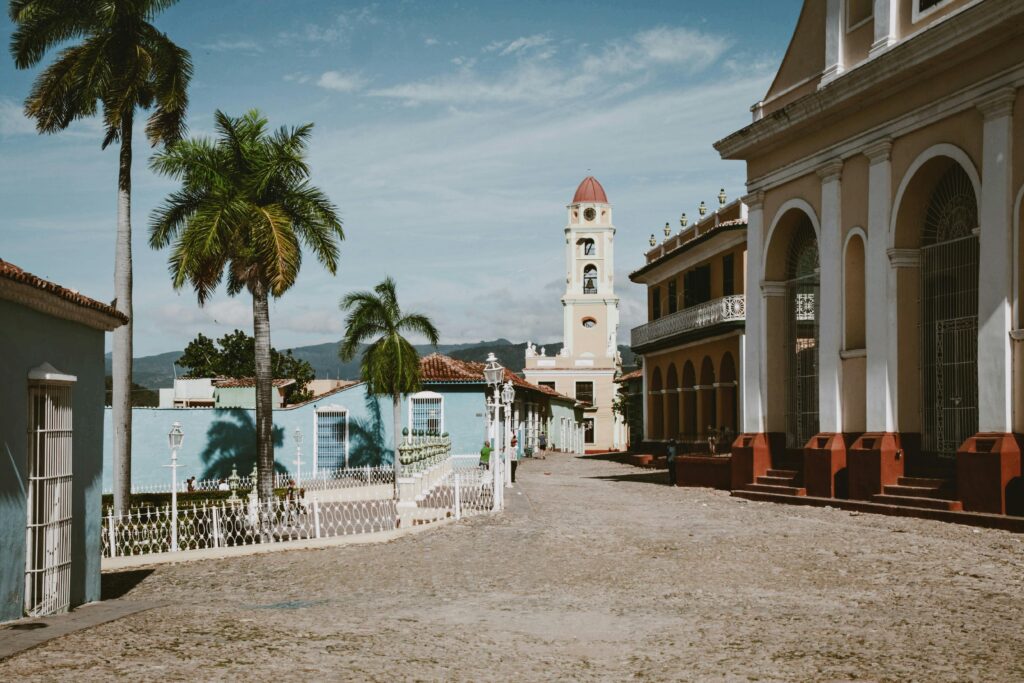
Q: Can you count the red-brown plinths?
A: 4